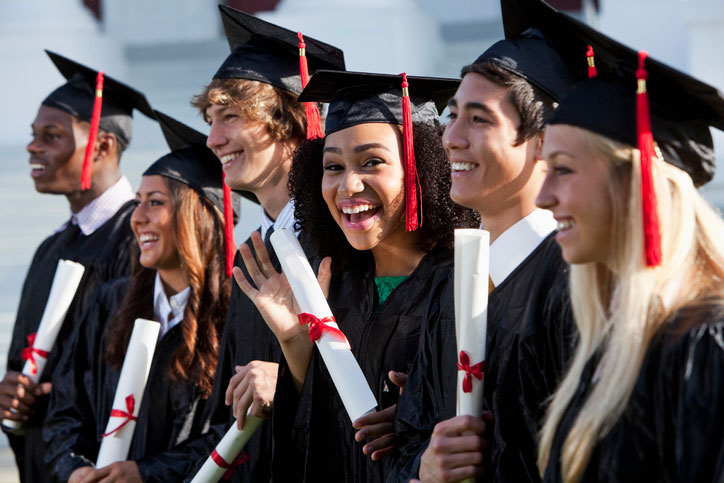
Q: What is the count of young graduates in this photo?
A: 6